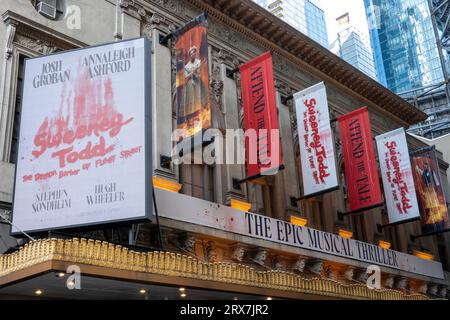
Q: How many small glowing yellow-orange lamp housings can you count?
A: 6